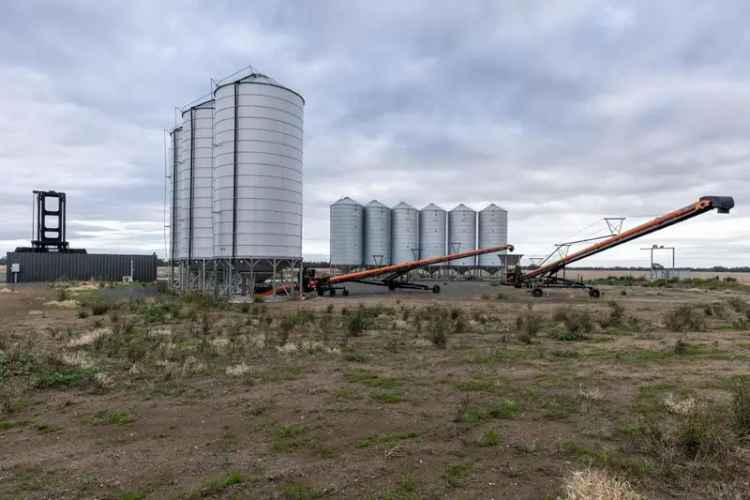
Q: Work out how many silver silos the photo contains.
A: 9